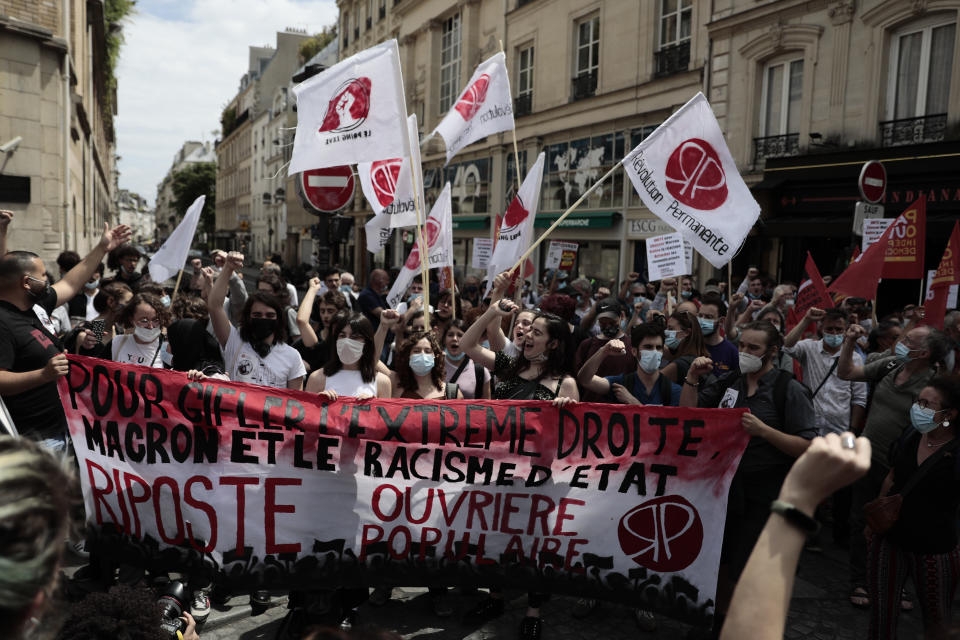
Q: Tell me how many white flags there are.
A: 7